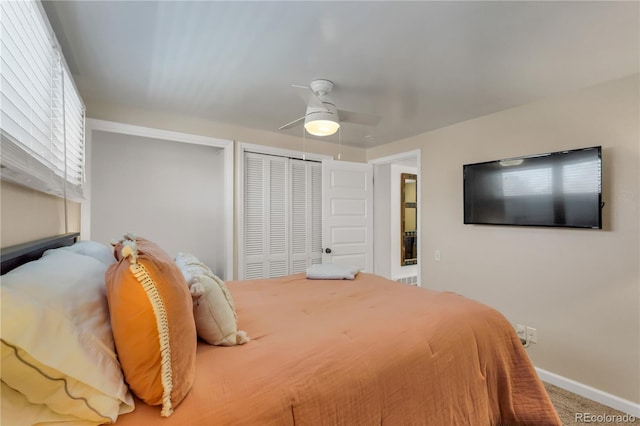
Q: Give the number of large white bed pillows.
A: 2